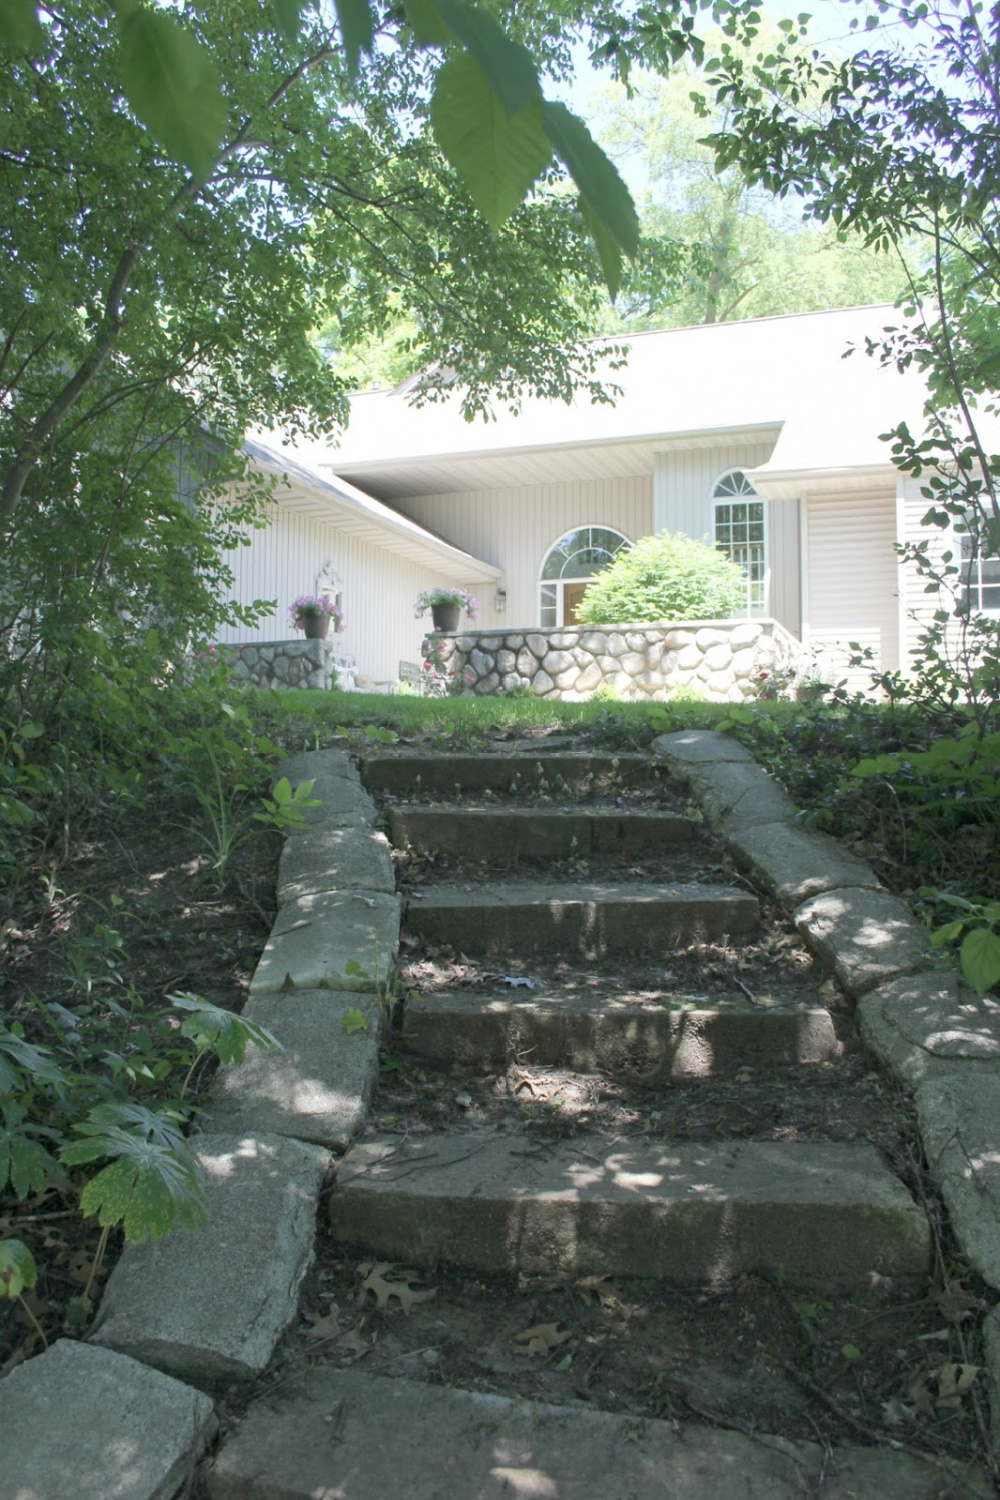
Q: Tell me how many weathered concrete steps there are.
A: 6